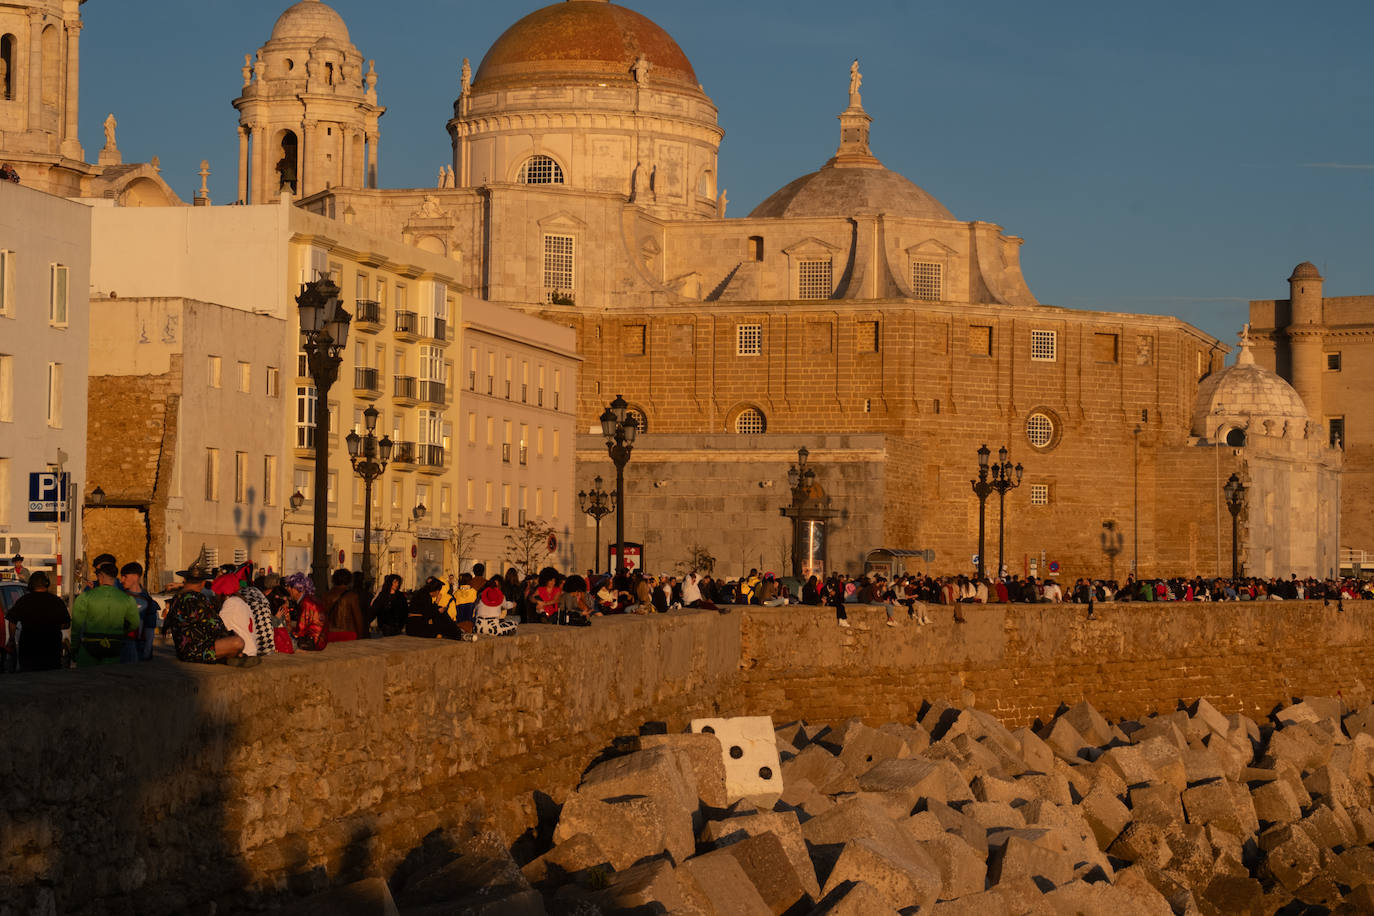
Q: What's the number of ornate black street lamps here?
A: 8